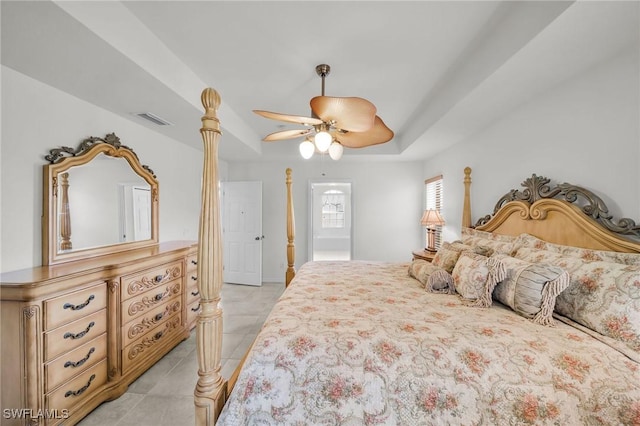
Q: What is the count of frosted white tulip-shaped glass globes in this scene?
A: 3